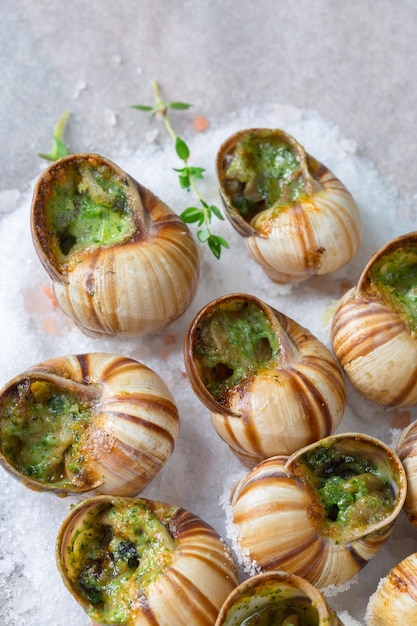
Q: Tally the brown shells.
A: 10